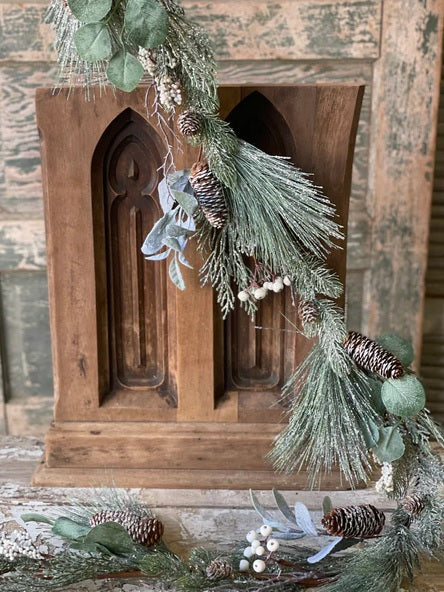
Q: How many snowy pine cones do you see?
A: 8